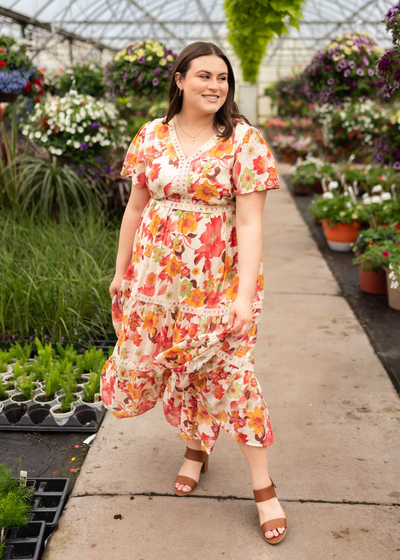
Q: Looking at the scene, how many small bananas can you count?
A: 0